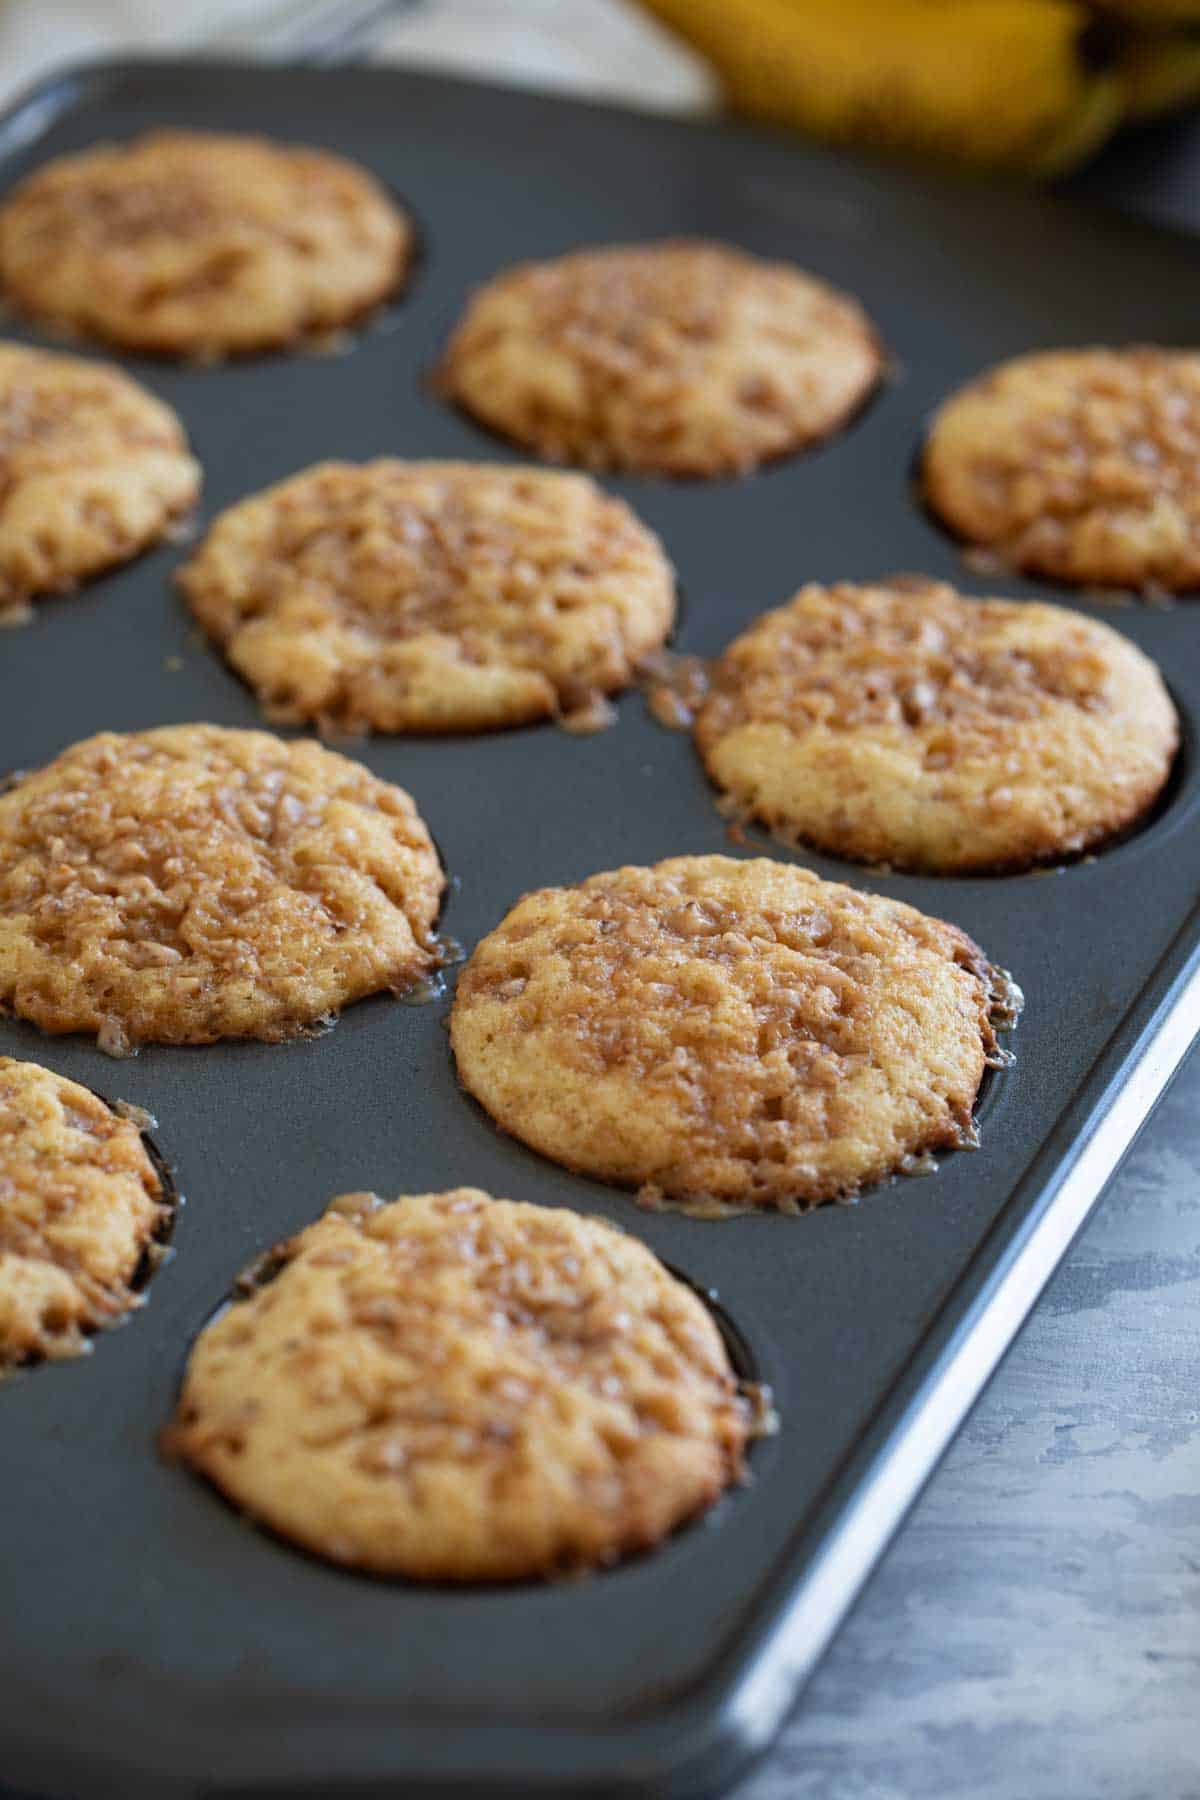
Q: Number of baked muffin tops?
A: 10